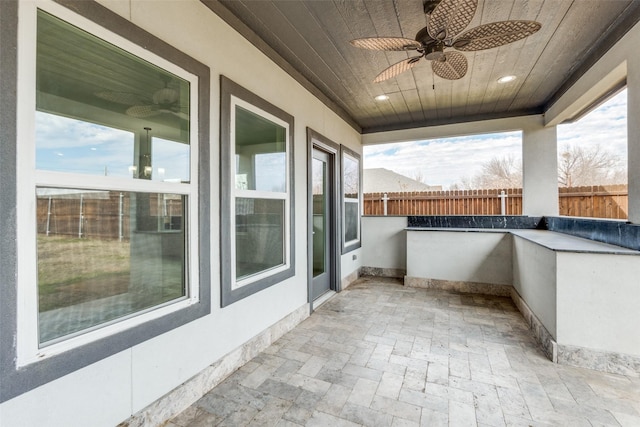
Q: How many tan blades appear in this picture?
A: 5